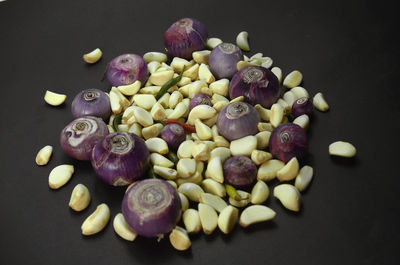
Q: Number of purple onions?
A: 14